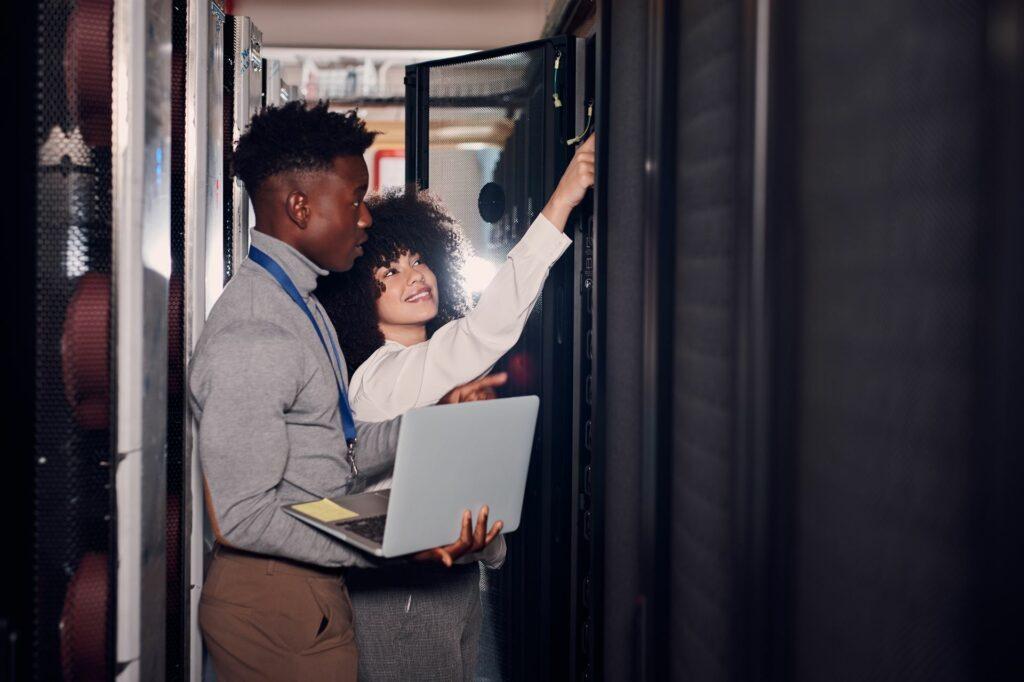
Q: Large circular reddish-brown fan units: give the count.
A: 3